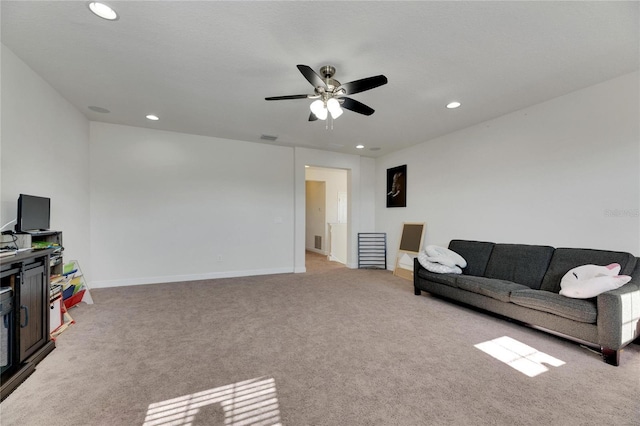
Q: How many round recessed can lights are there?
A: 4